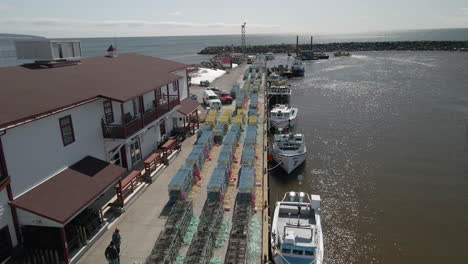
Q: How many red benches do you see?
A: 3